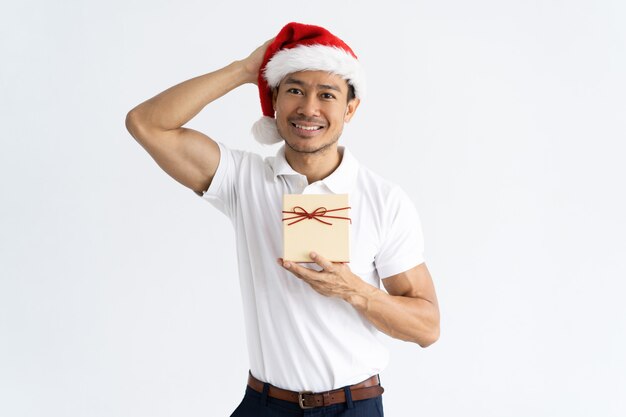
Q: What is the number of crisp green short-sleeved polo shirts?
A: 0